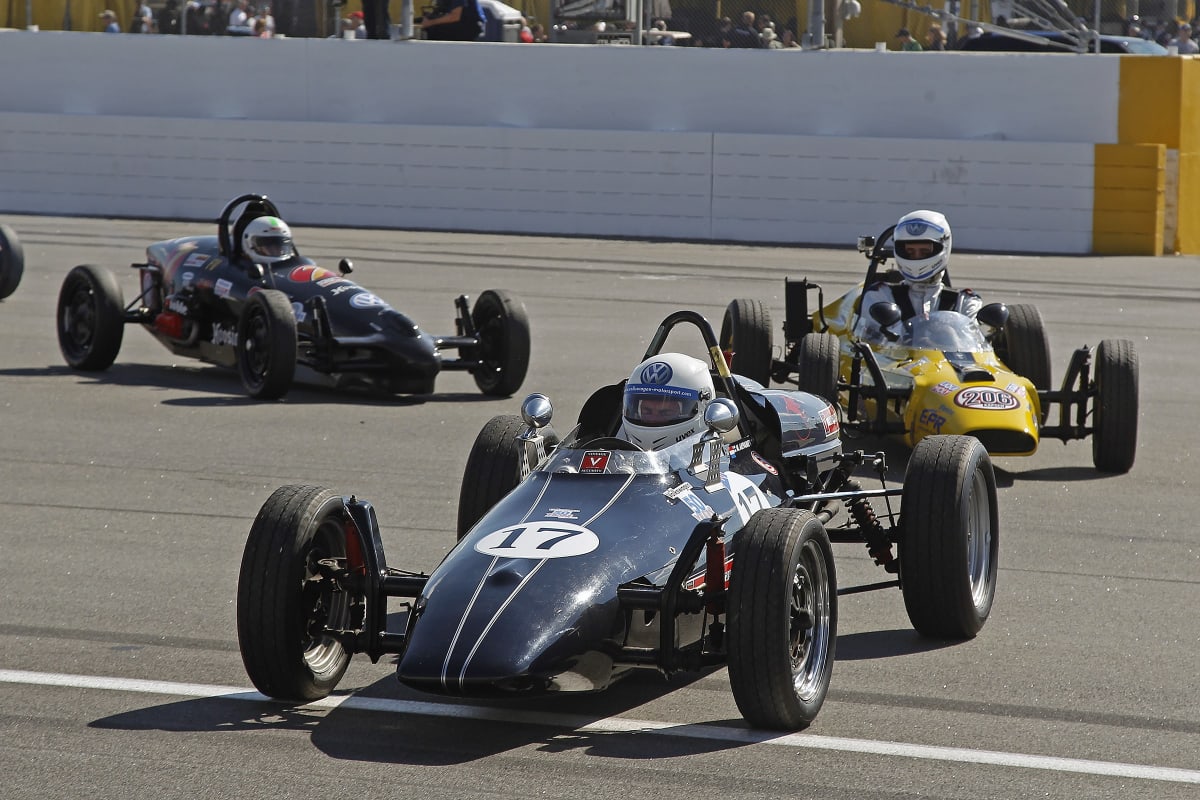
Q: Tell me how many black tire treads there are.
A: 12